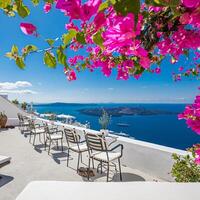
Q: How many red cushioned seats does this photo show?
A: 0